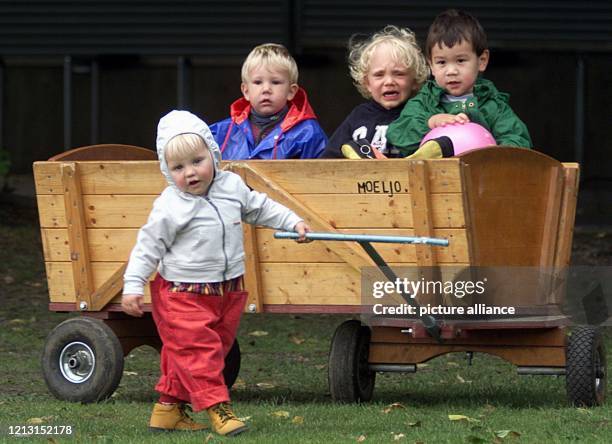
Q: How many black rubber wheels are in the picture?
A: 4